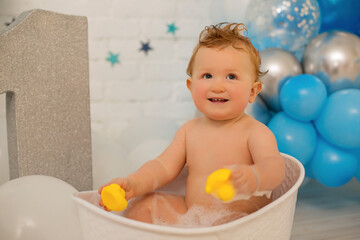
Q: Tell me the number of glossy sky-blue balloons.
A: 4